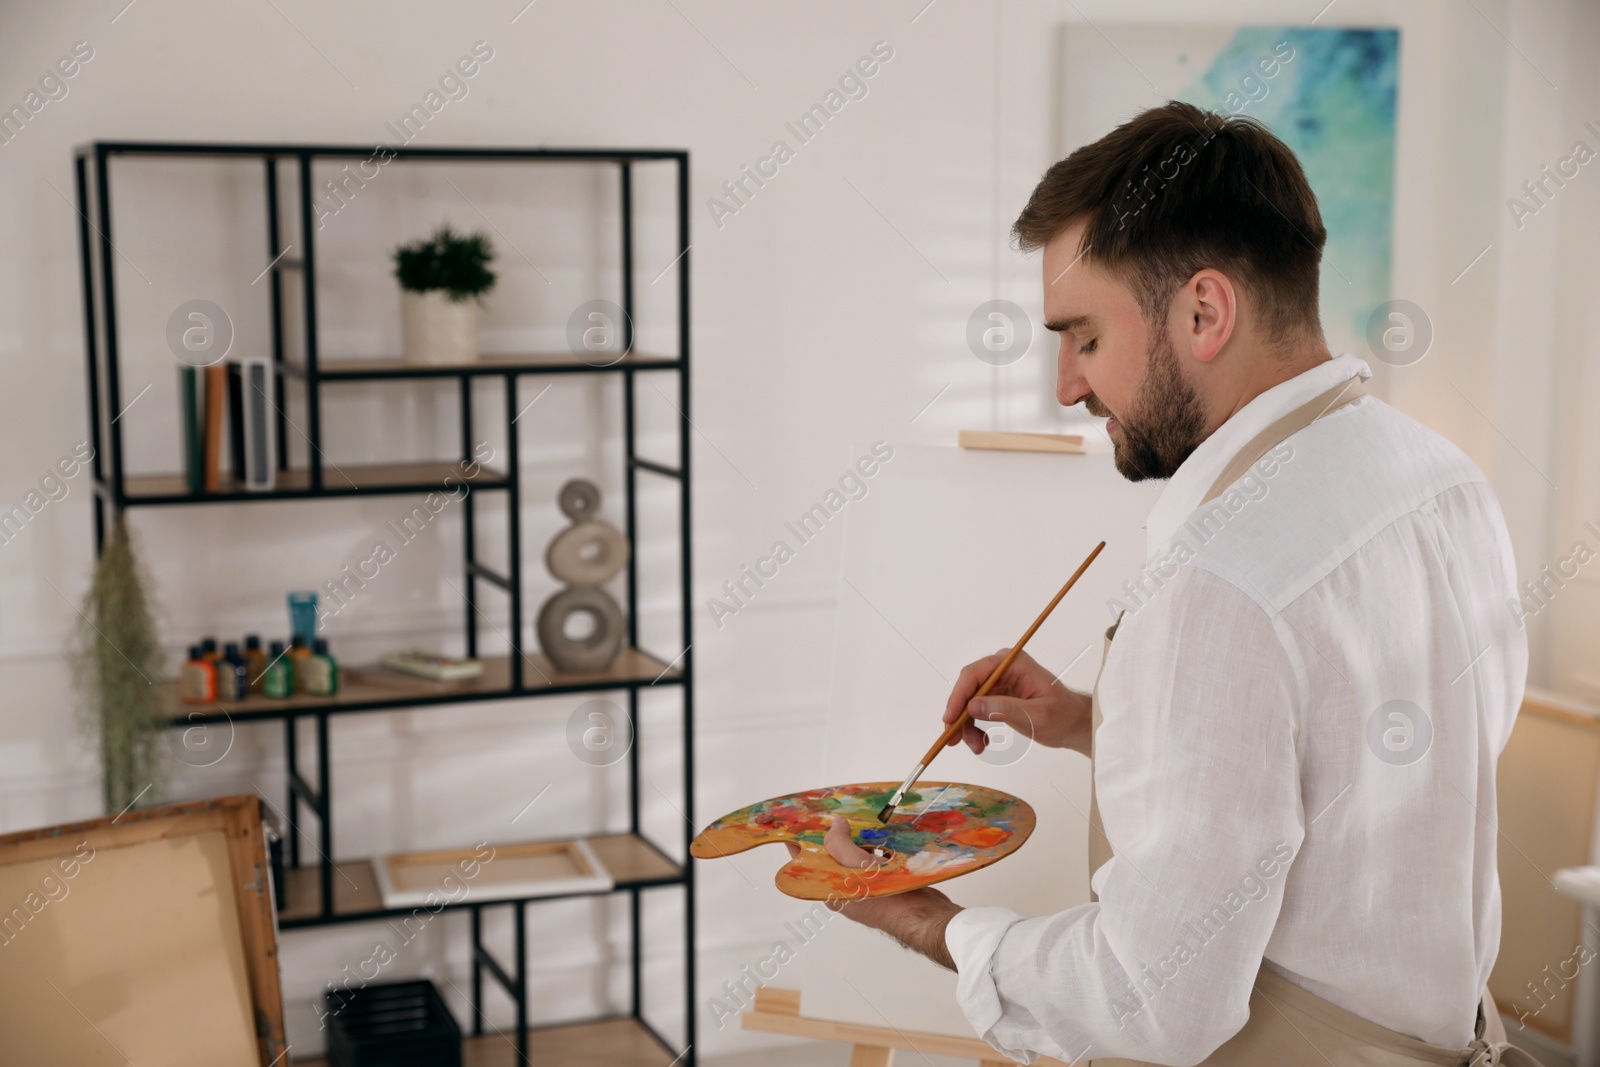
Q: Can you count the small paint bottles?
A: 7